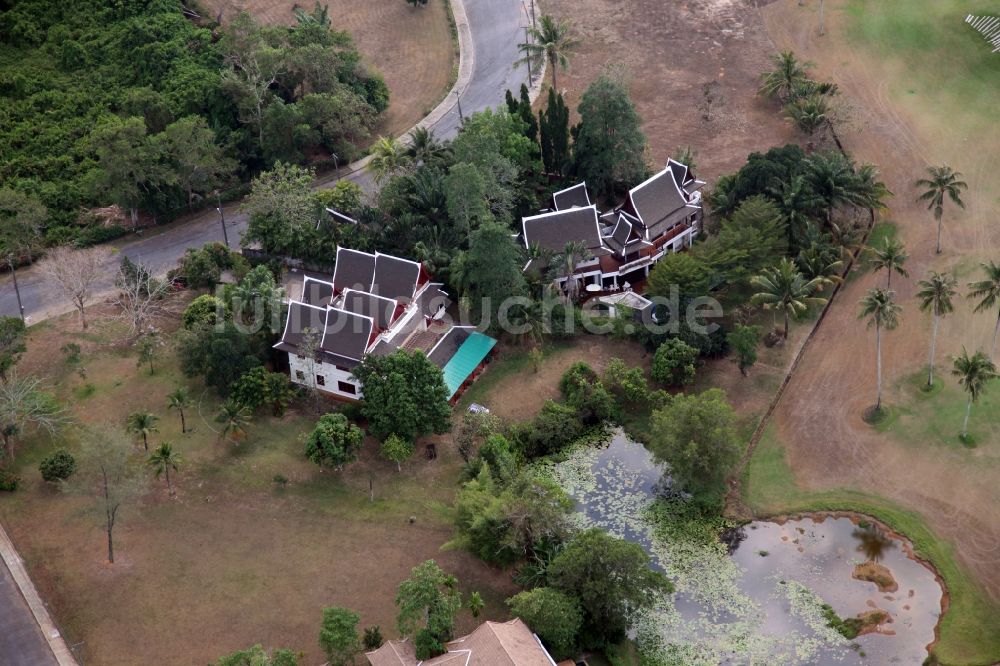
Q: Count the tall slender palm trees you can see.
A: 6